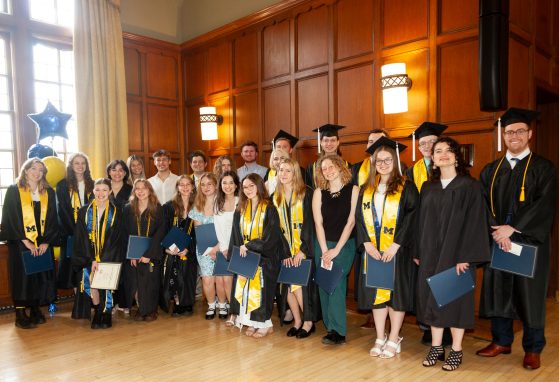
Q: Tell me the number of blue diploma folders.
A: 12